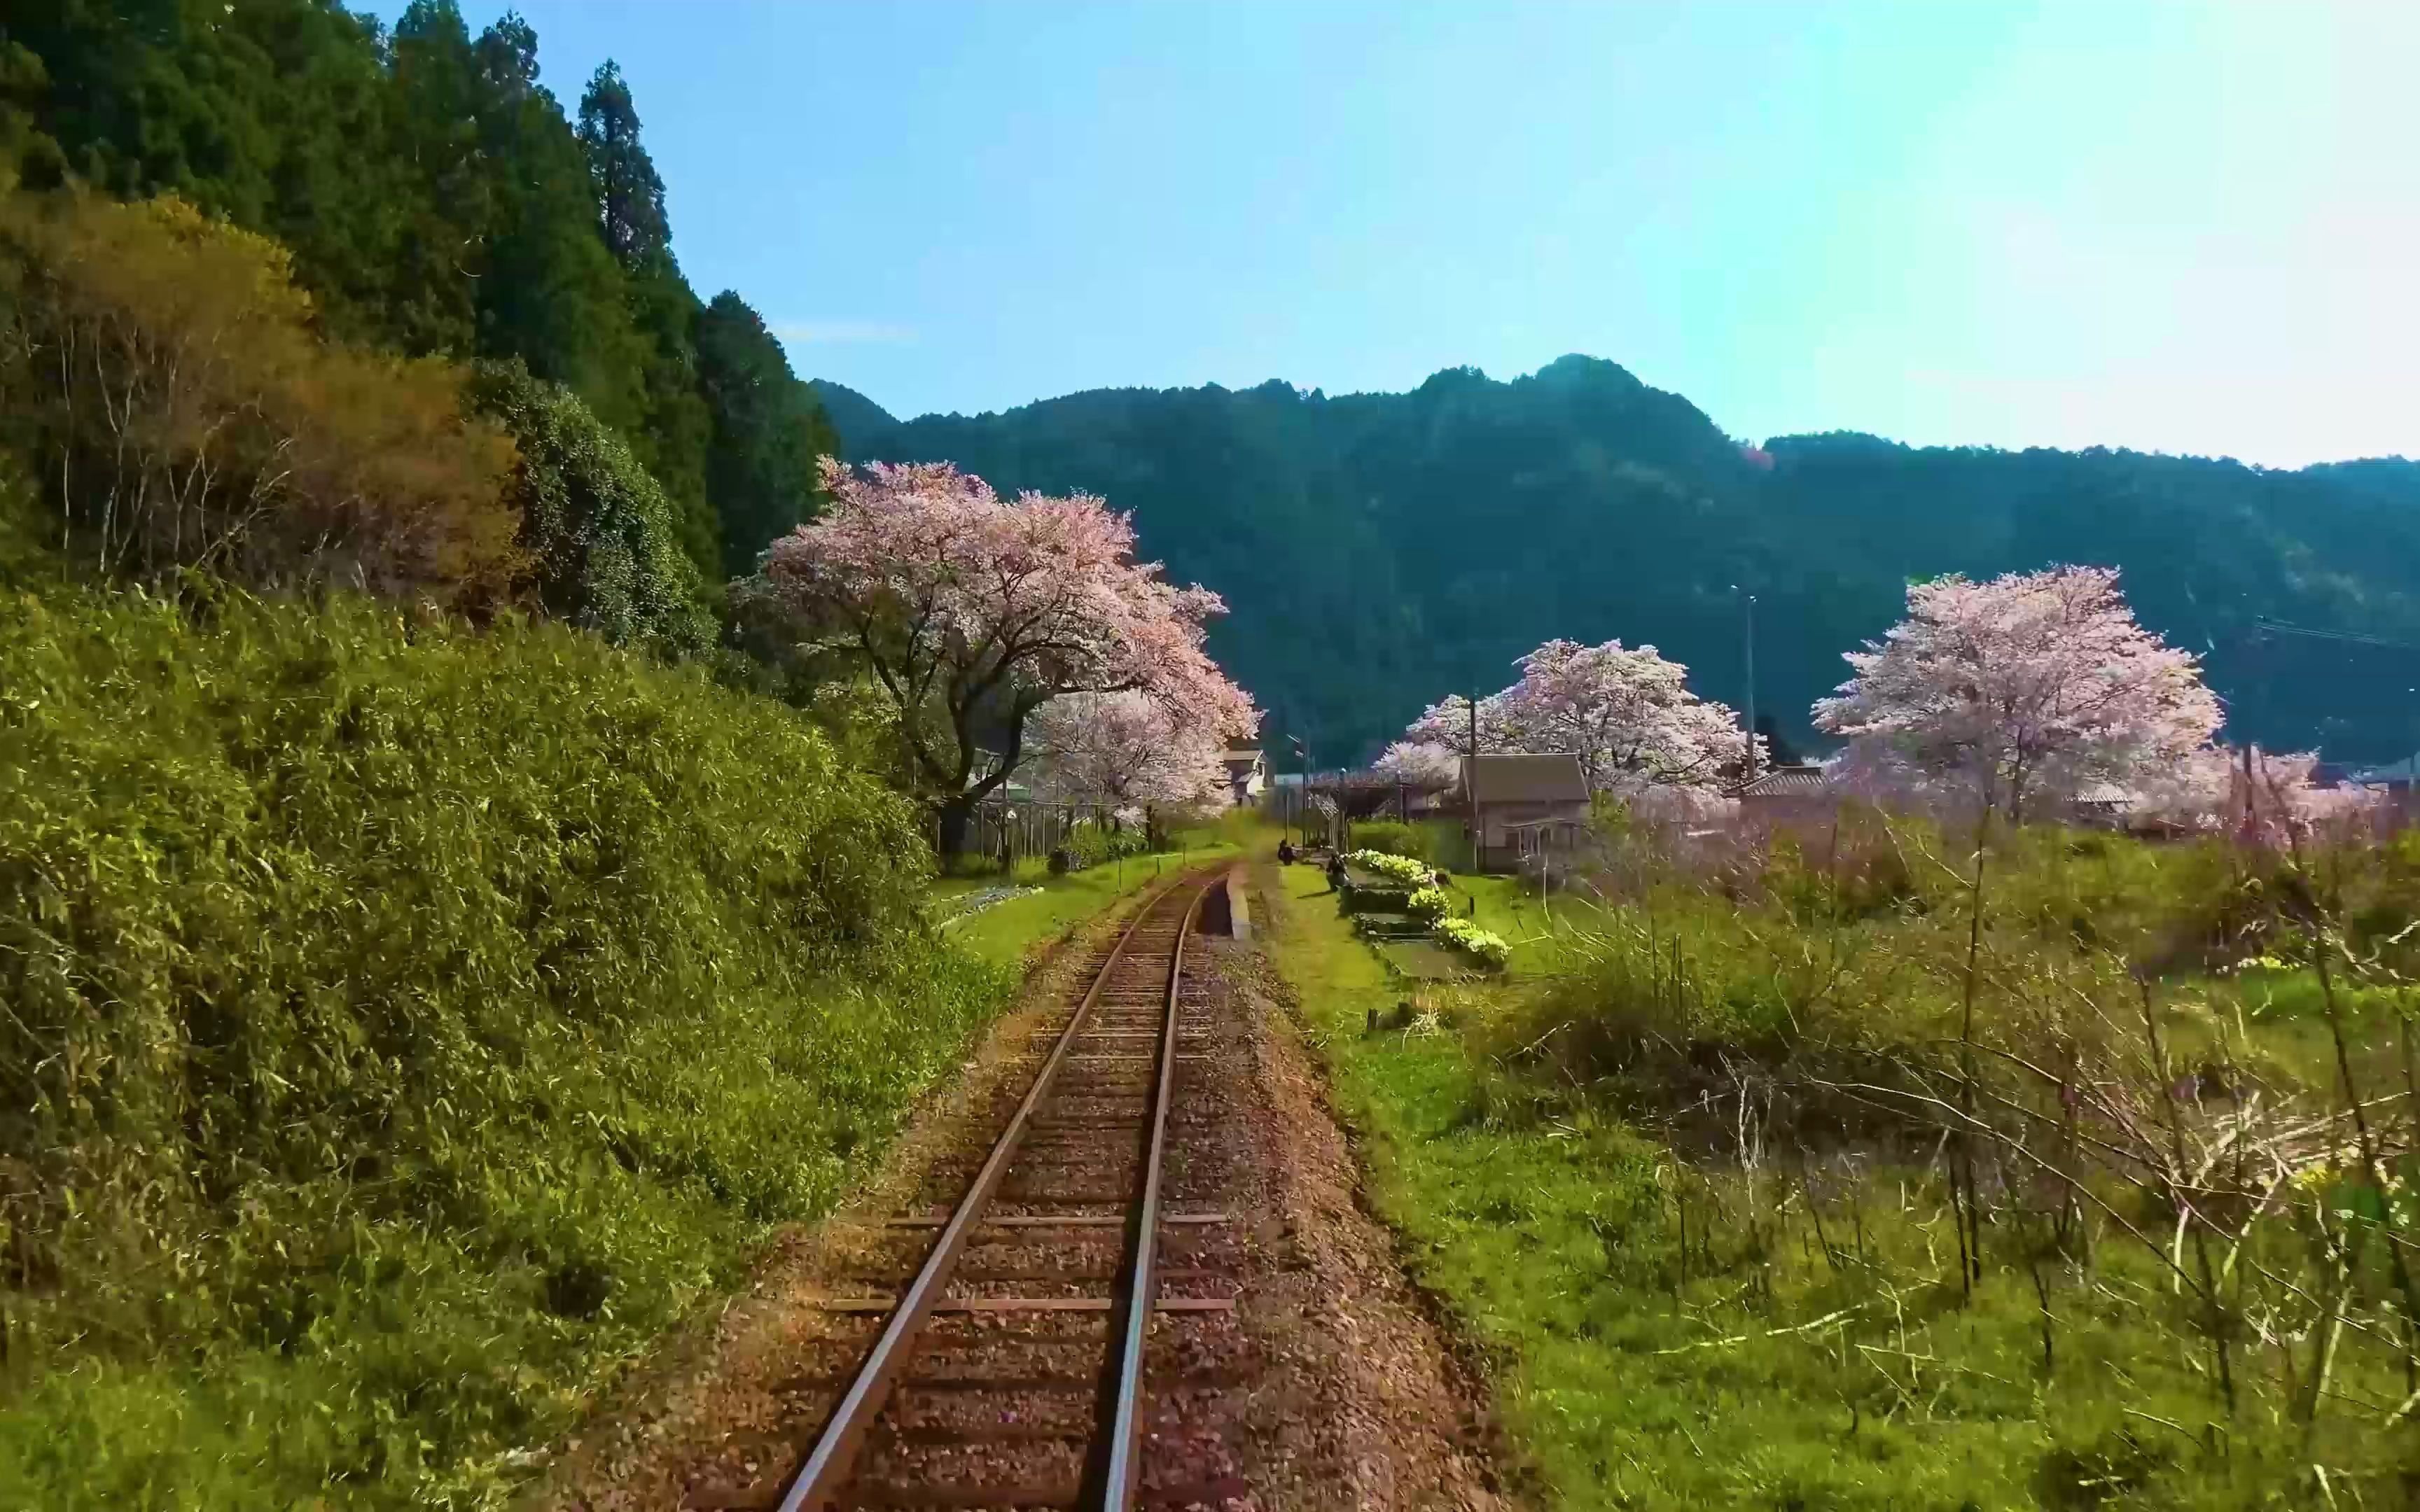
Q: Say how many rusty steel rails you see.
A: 2